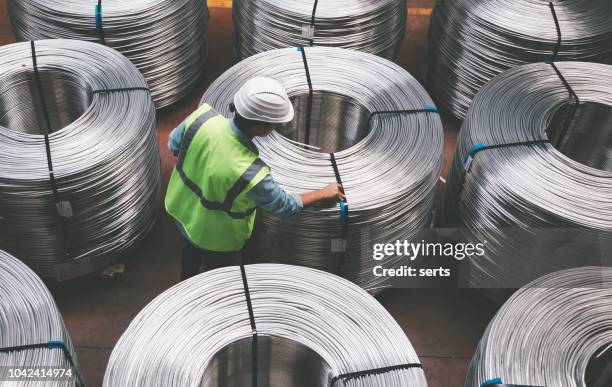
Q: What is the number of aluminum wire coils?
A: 9